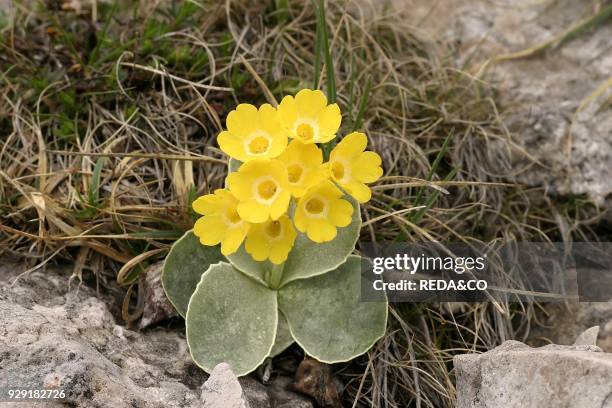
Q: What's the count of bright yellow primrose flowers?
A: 8